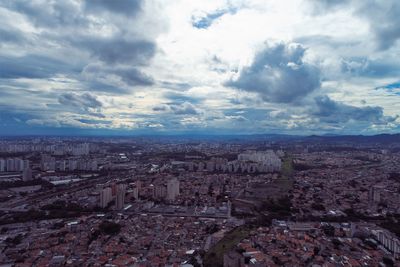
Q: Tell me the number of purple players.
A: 0